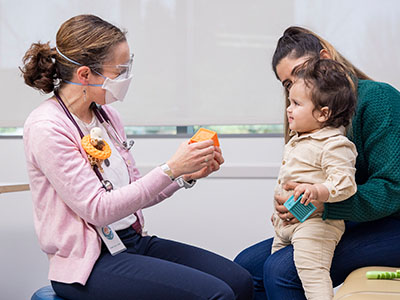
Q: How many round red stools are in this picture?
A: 0